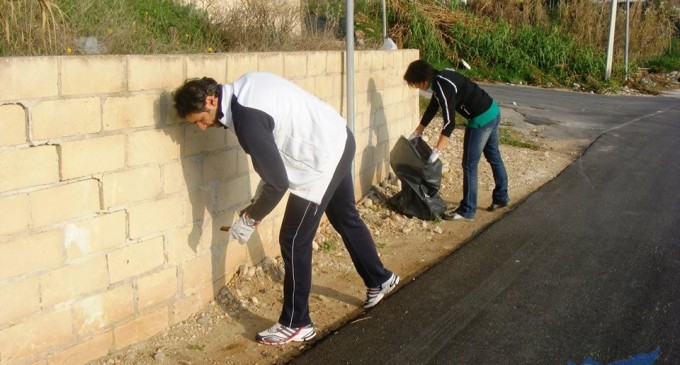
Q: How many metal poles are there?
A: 4